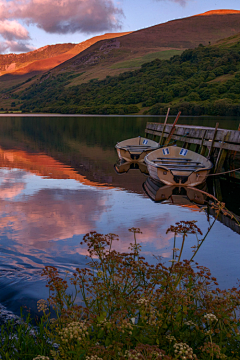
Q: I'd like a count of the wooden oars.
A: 0